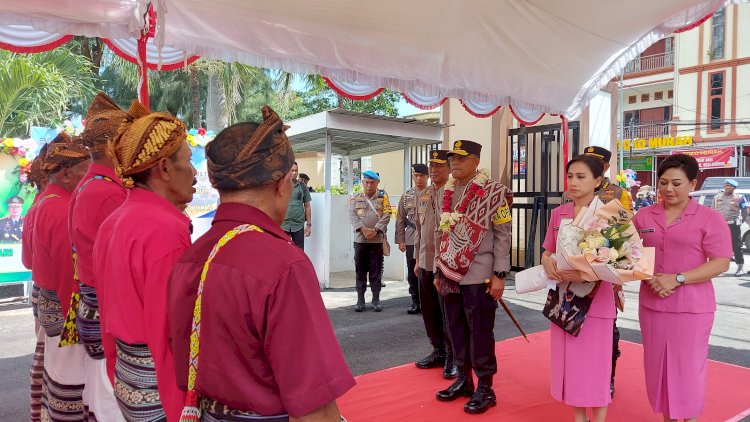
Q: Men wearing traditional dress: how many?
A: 5